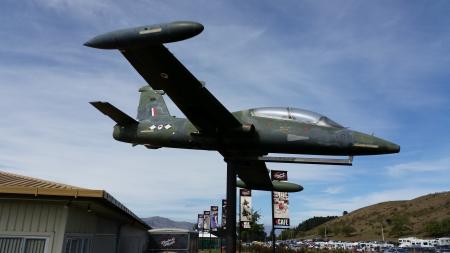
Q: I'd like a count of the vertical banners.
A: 6